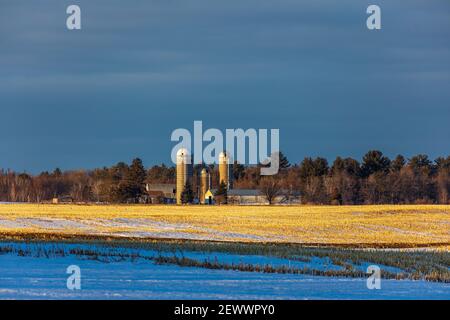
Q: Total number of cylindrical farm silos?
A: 3